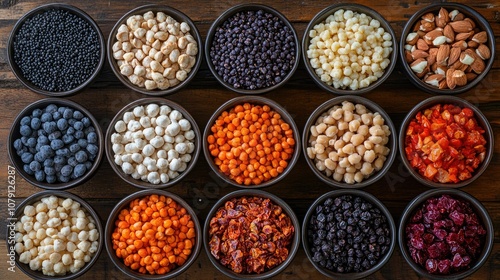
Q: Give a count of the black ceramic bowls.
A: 15